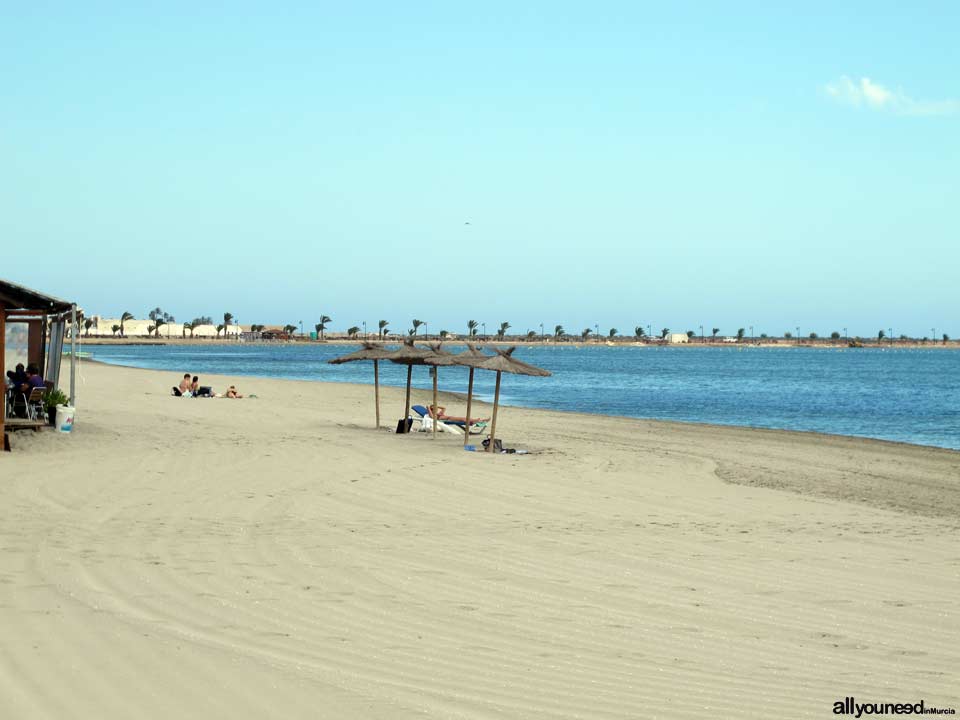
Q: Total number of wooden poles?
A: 5